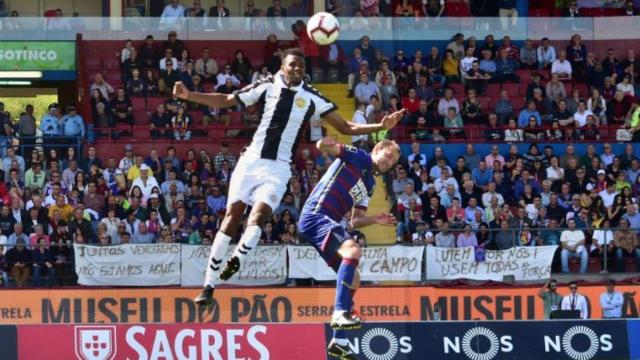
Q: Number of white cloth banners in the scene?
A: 4